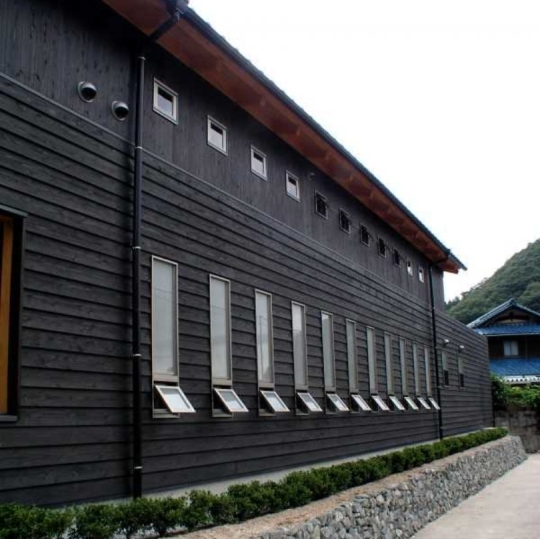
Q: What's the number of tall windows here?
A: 11